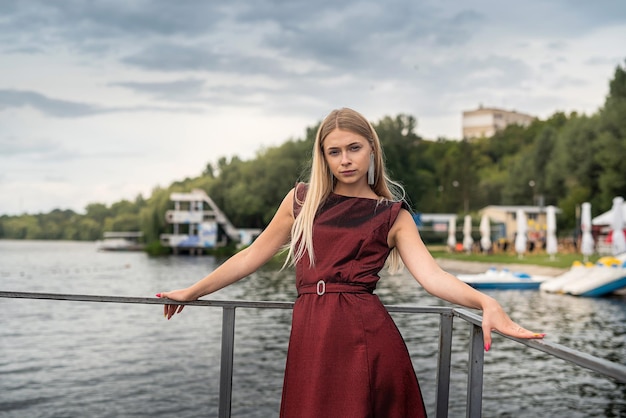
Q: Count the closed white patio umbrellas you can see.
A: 7